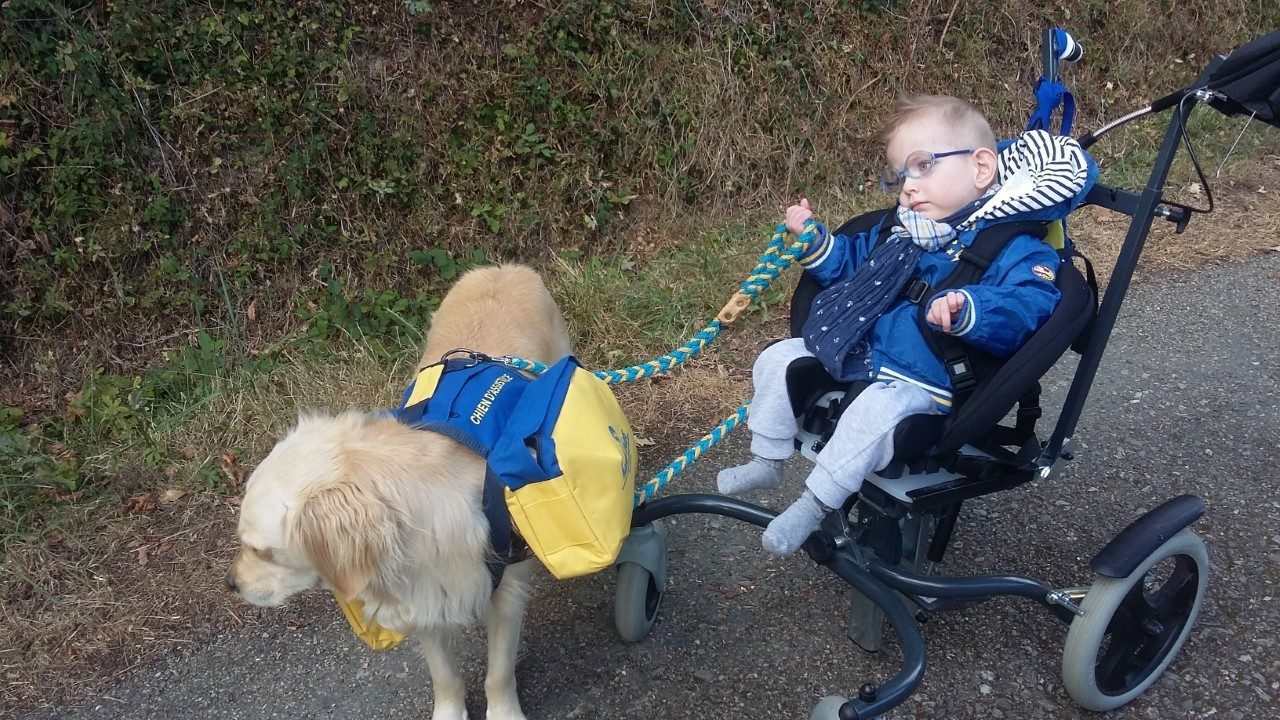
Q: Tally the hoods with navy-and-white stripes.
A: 1